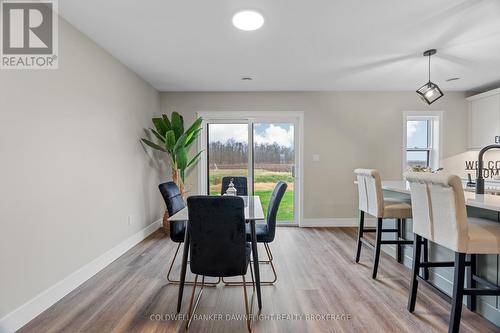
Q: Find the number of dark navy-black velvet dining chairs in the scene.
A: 4